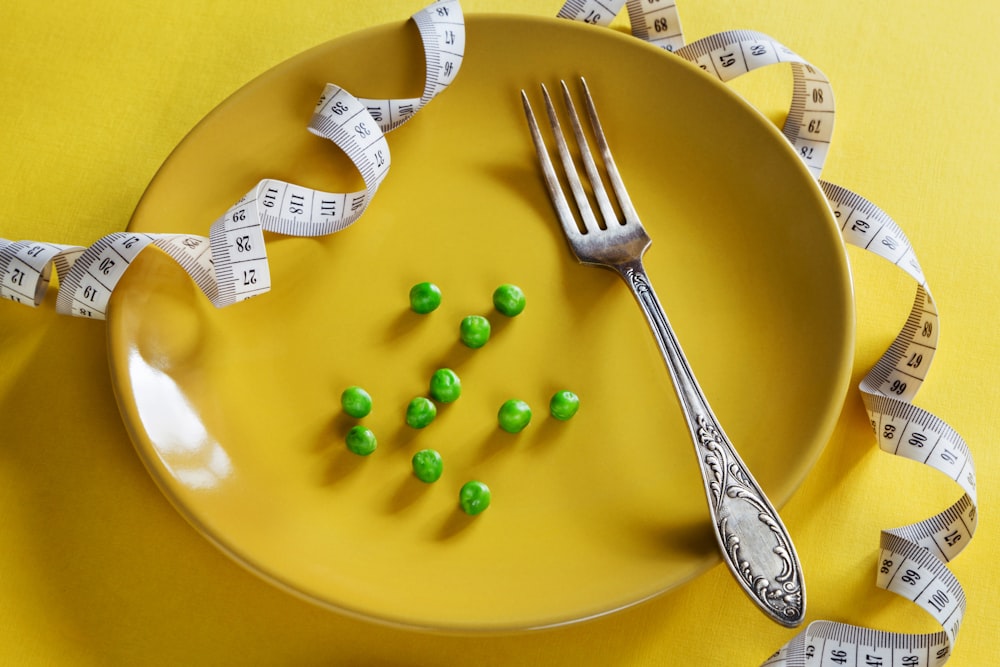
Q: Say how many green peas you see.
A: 11